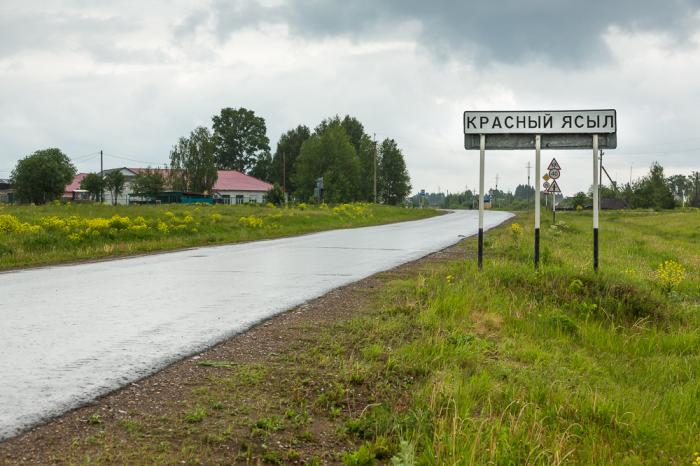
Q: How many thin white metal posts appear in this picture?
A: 3